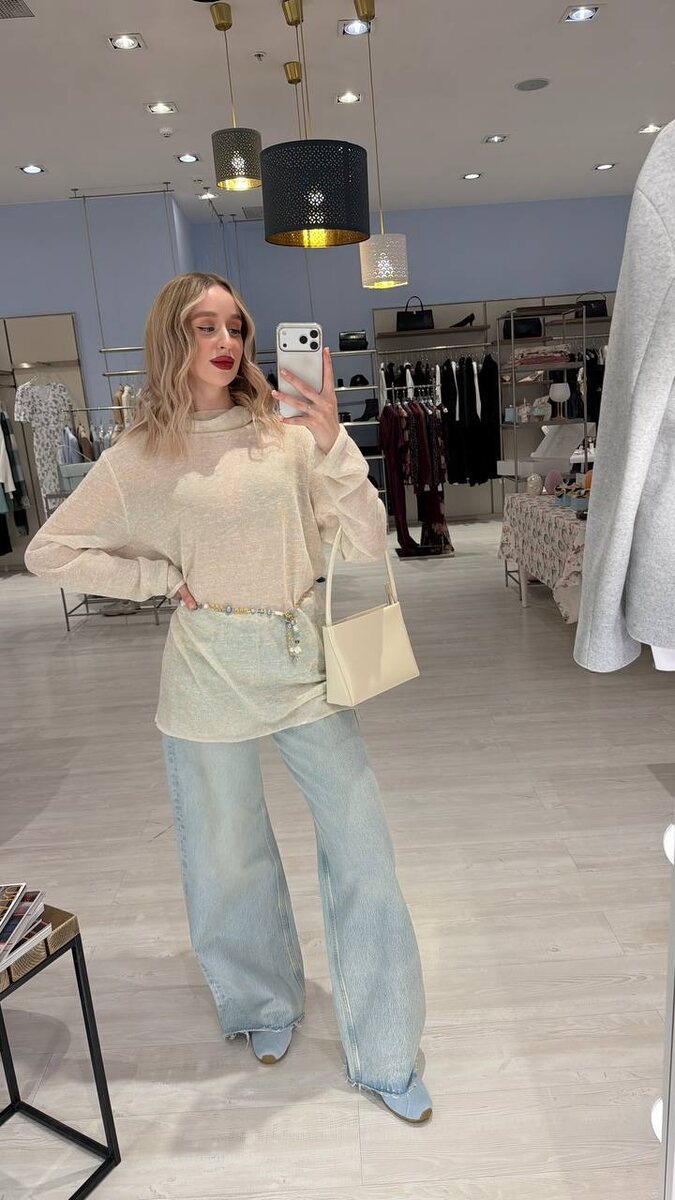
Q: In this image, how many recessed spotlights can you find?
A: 12